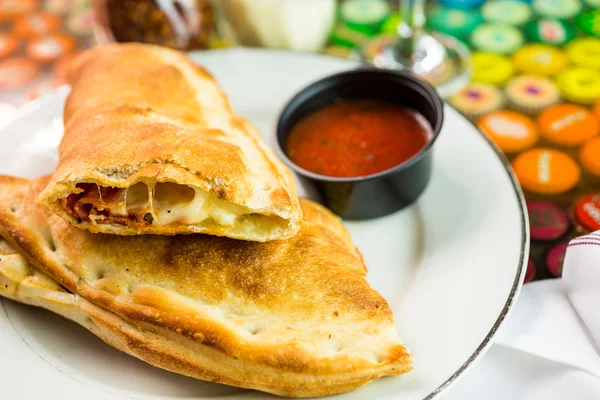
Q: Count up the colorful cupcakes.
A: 0